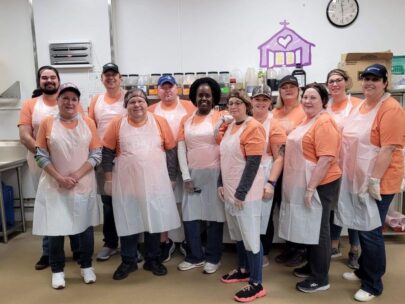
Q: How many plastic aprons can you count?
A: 11